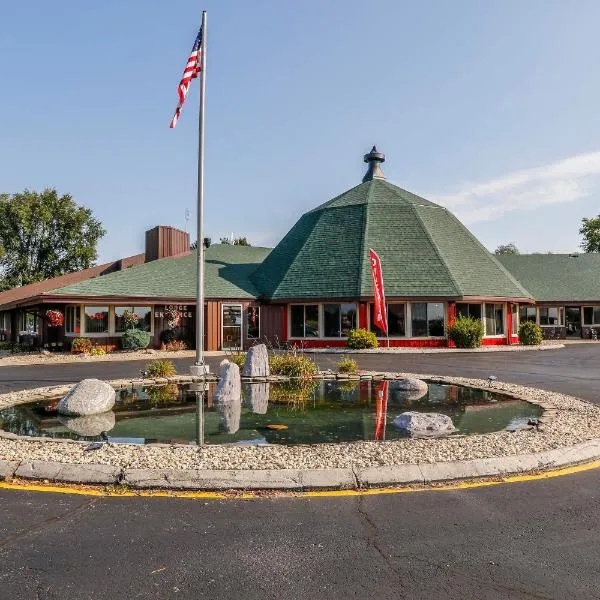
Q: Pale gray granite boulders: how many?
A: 5